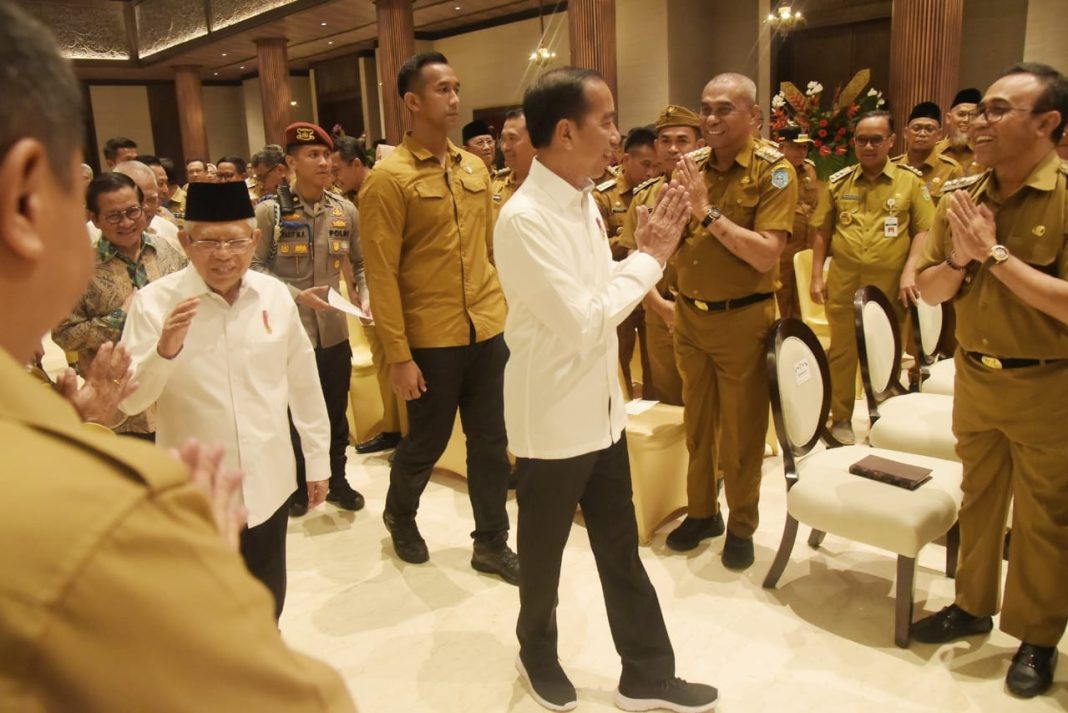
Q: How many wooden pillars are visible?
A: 5